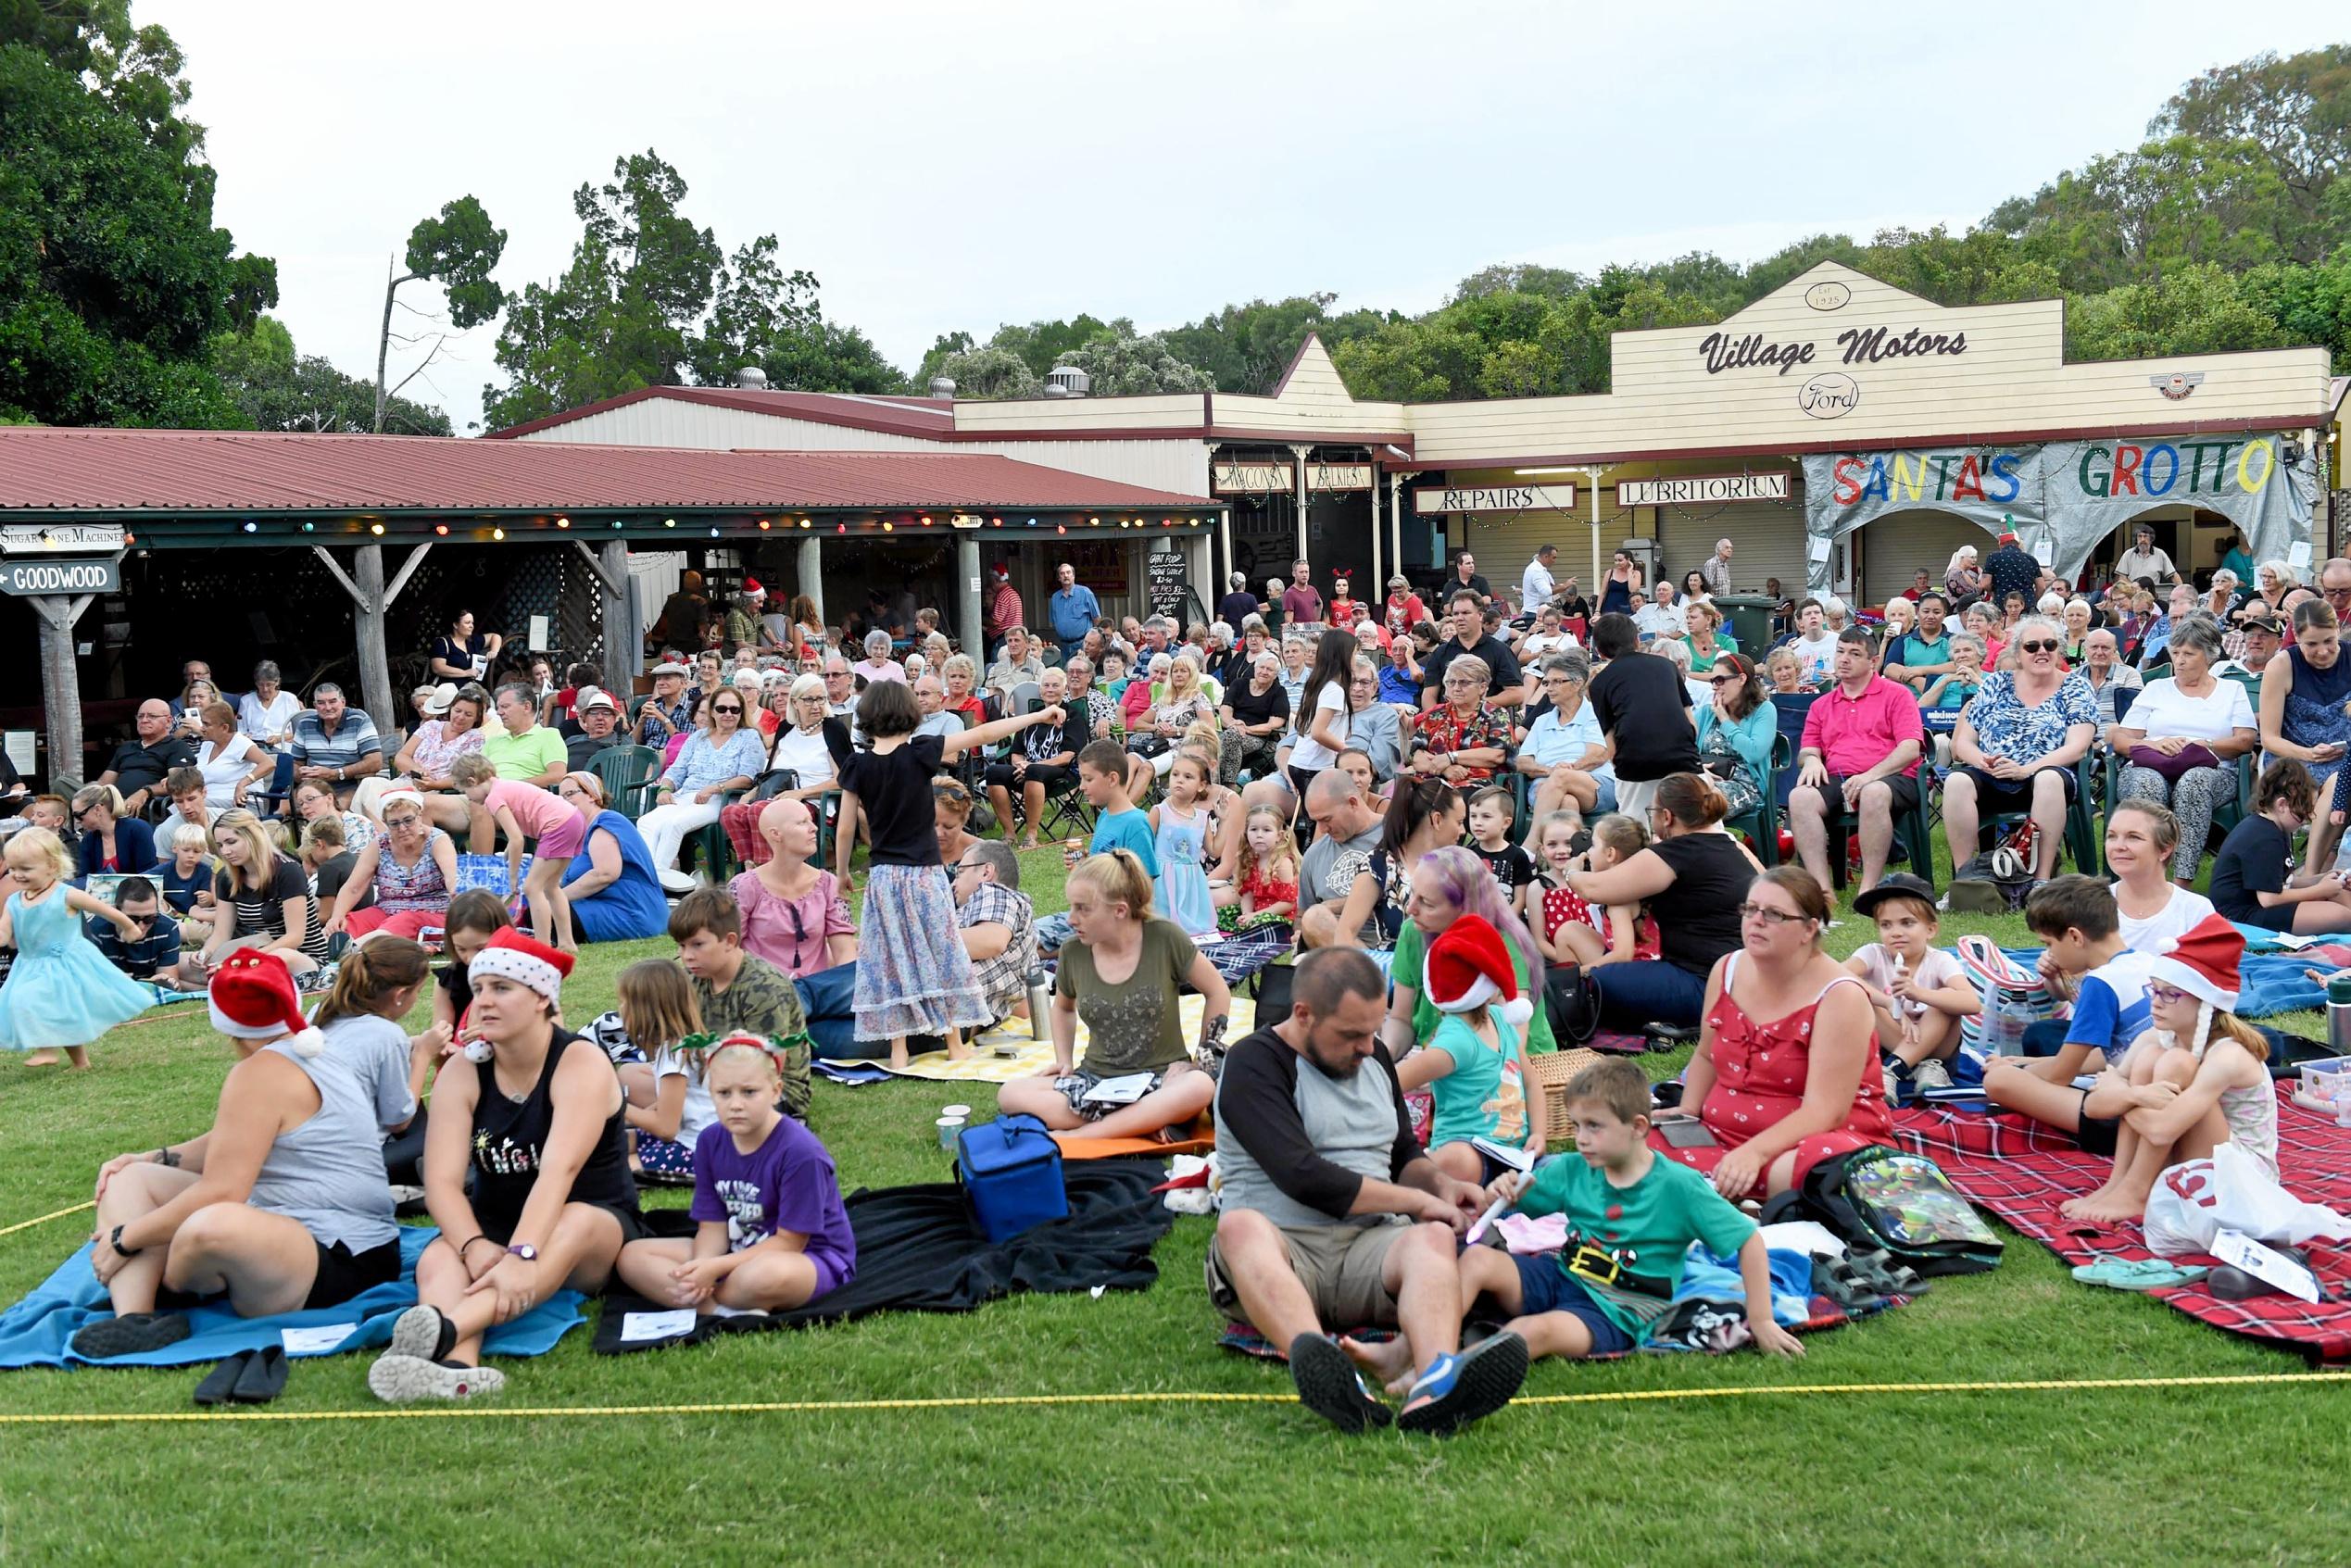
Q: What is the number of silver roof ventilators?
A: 4